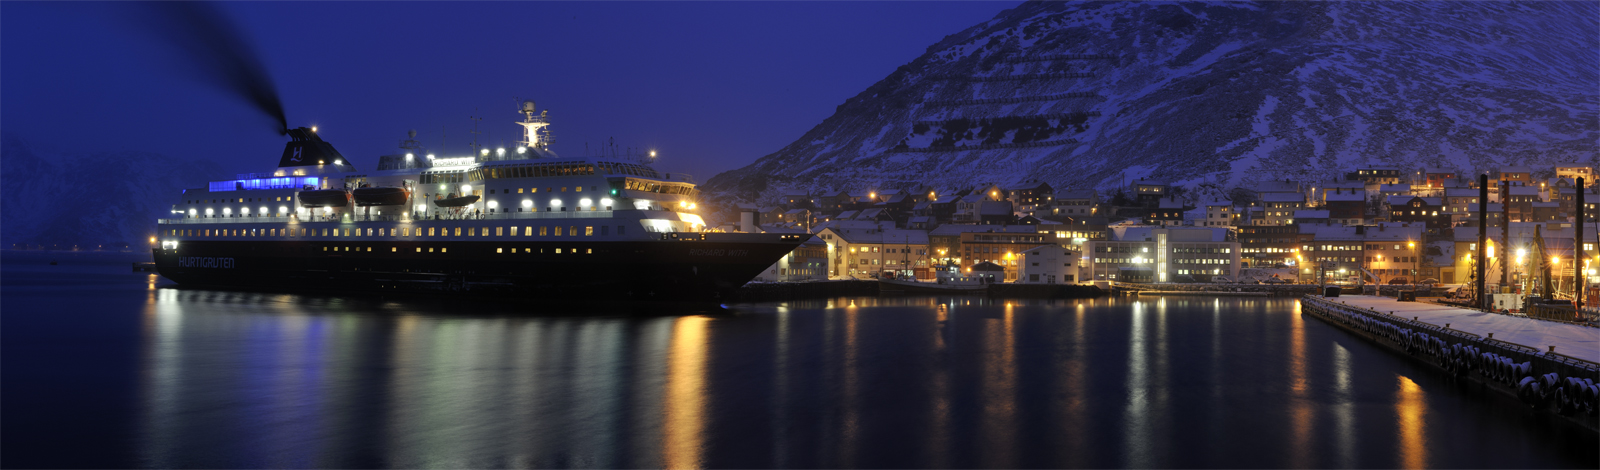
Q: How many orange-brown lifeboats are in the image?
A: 2